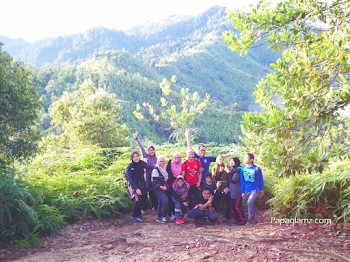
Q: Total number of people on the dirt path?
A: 12